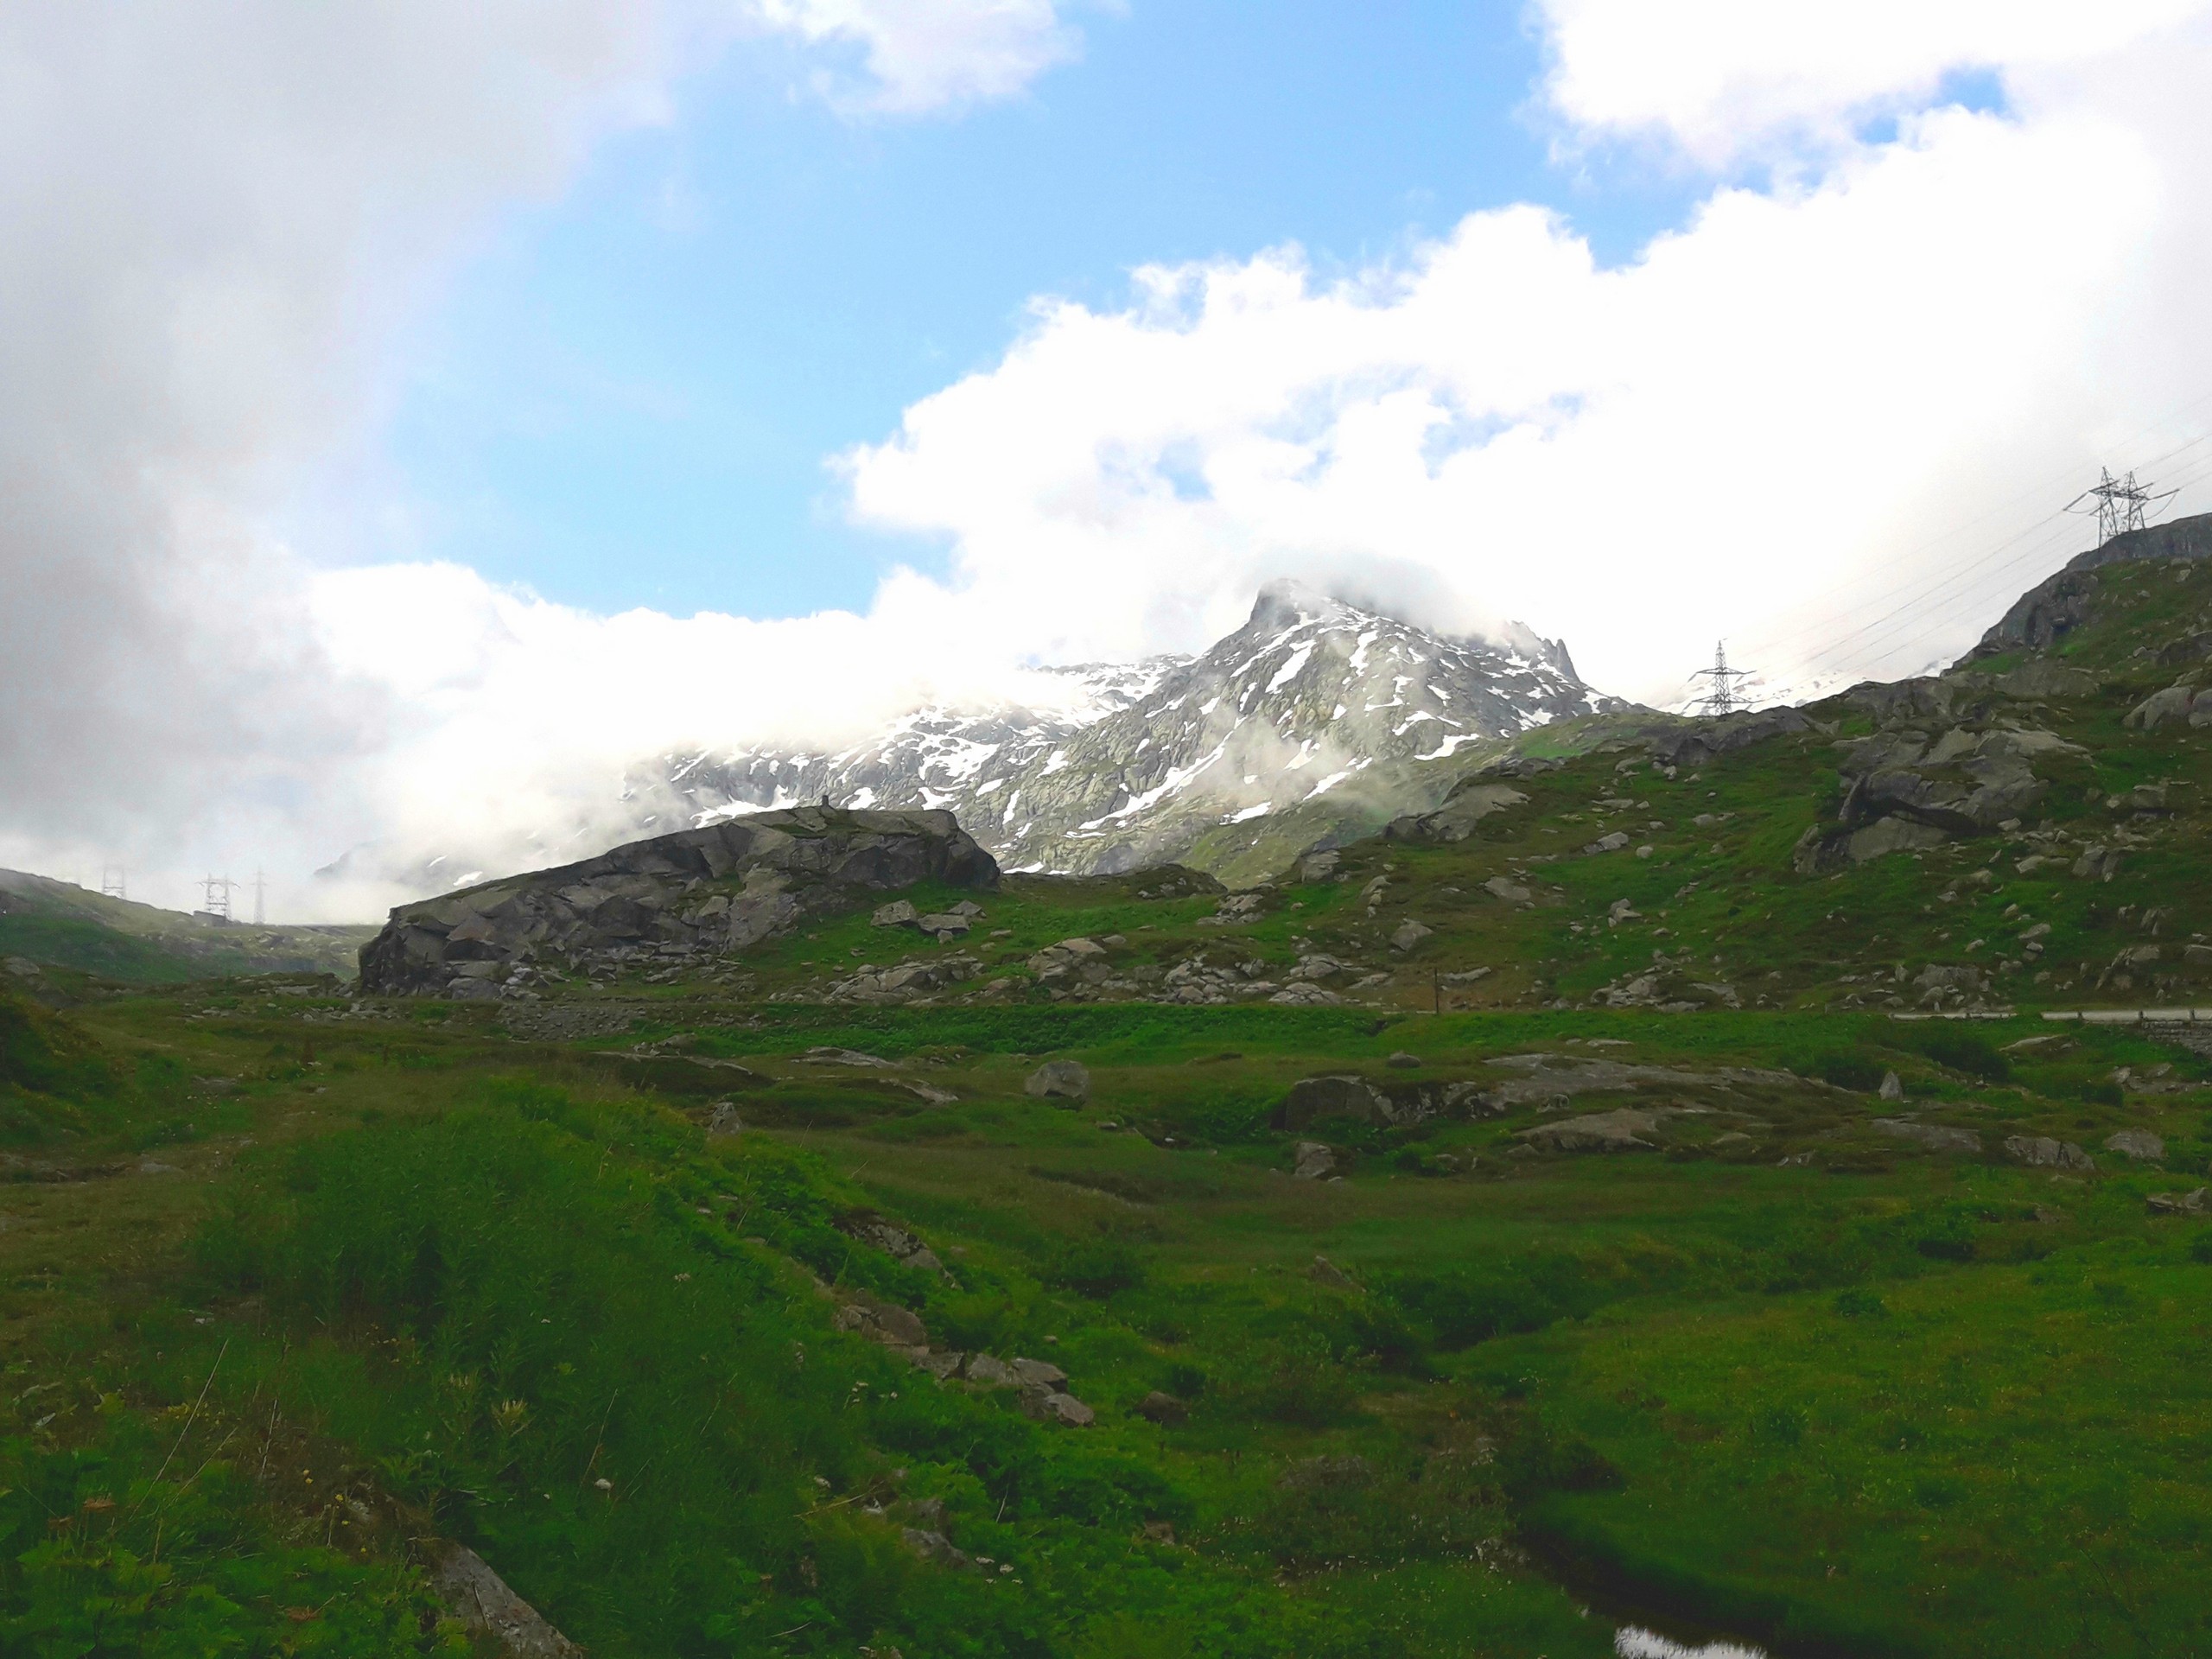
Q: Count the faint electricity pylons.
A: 3